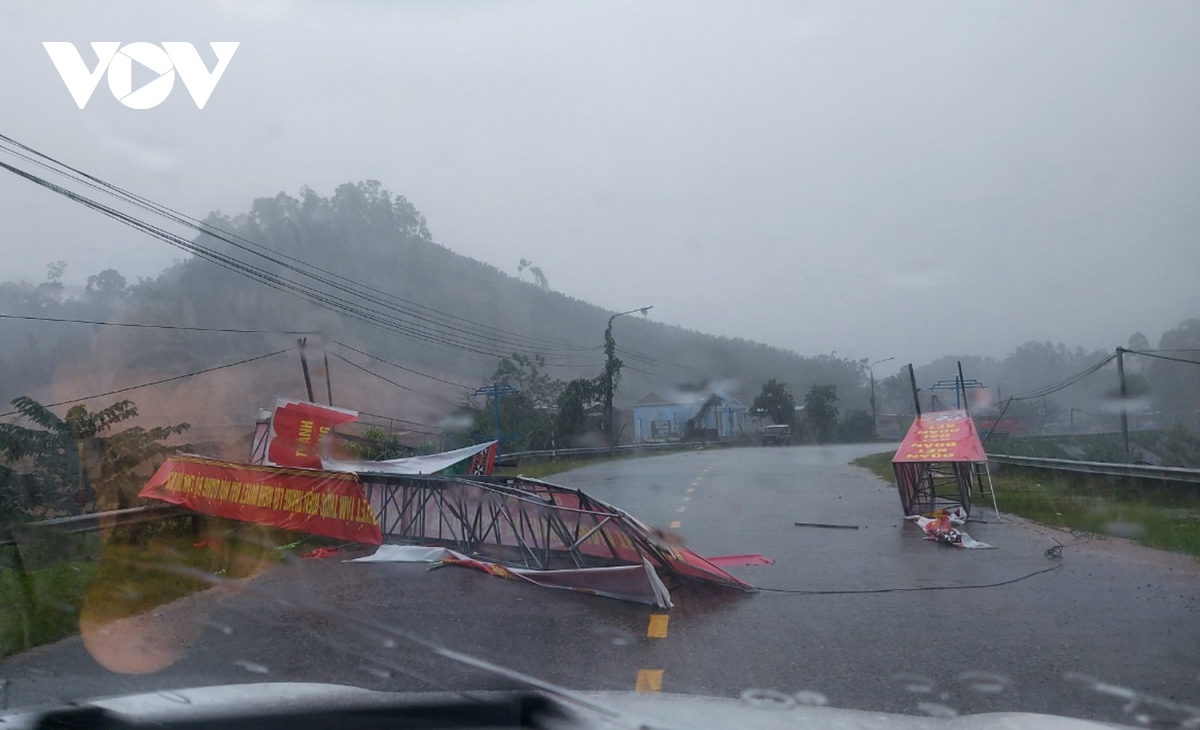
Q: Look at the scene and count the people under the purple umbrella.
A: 0